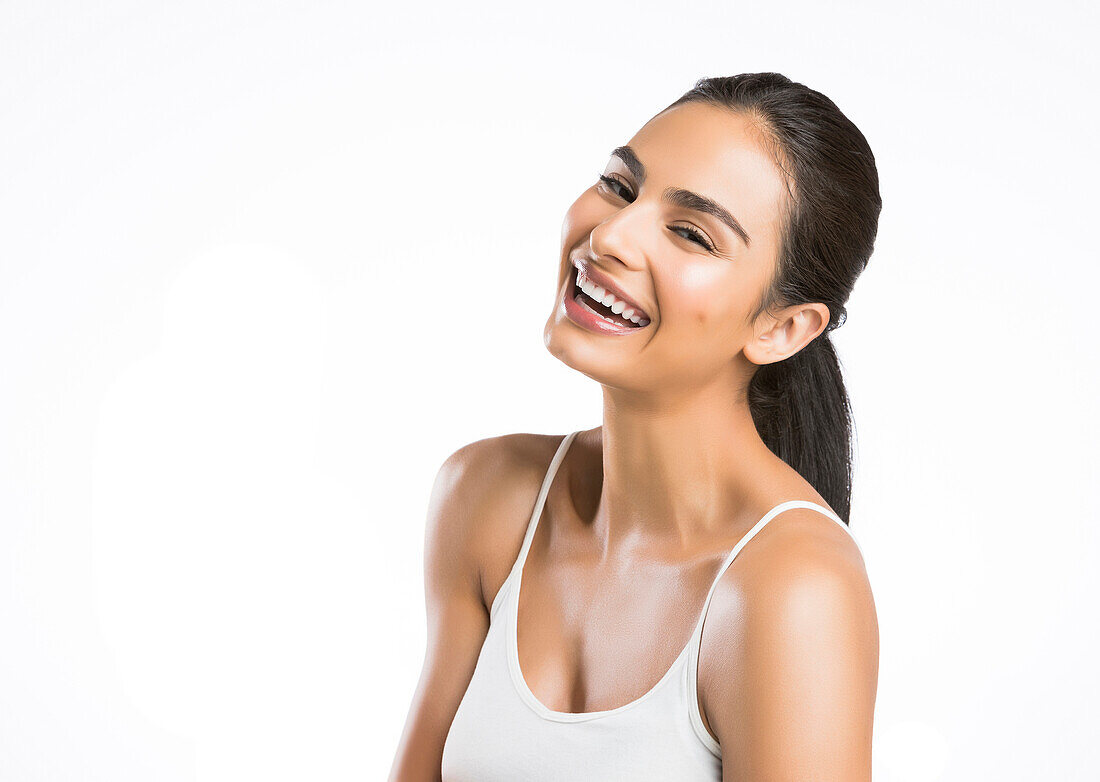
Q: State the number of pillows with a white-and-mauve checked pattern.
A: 0